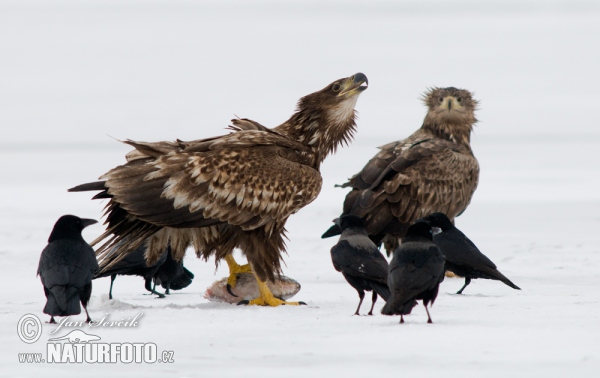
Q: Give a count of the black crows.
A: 6